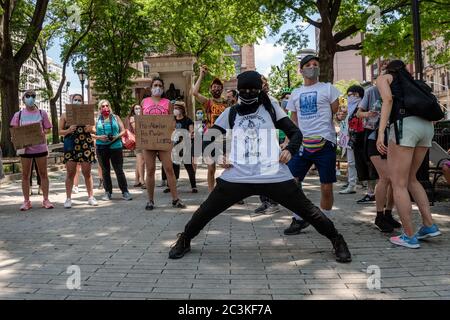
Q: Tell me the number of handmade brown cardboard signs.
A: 3